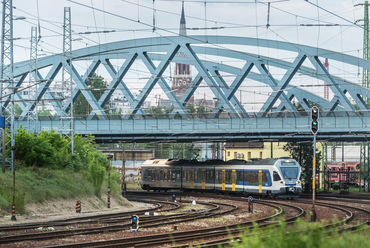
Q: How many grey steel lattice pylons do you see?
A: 3